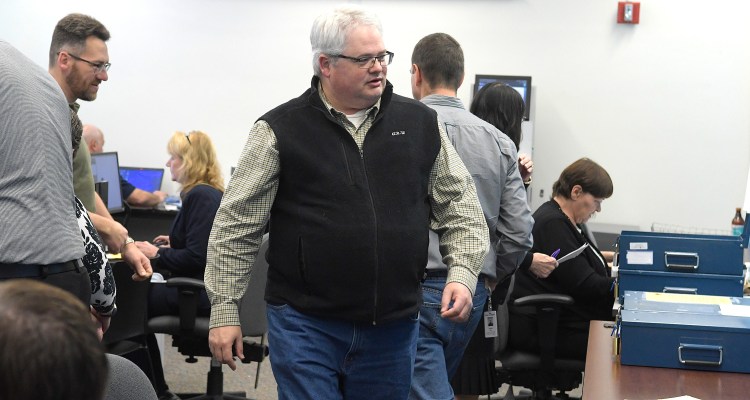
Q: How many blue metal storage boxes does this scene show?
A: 3